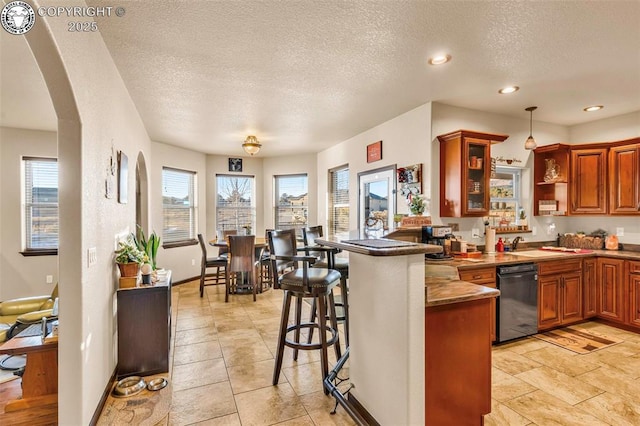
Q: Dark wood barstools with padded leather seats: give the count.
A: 2